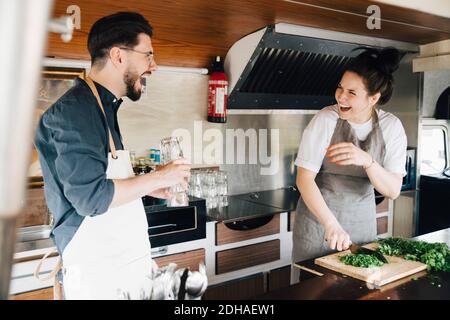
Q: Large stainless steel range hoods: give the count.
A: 1